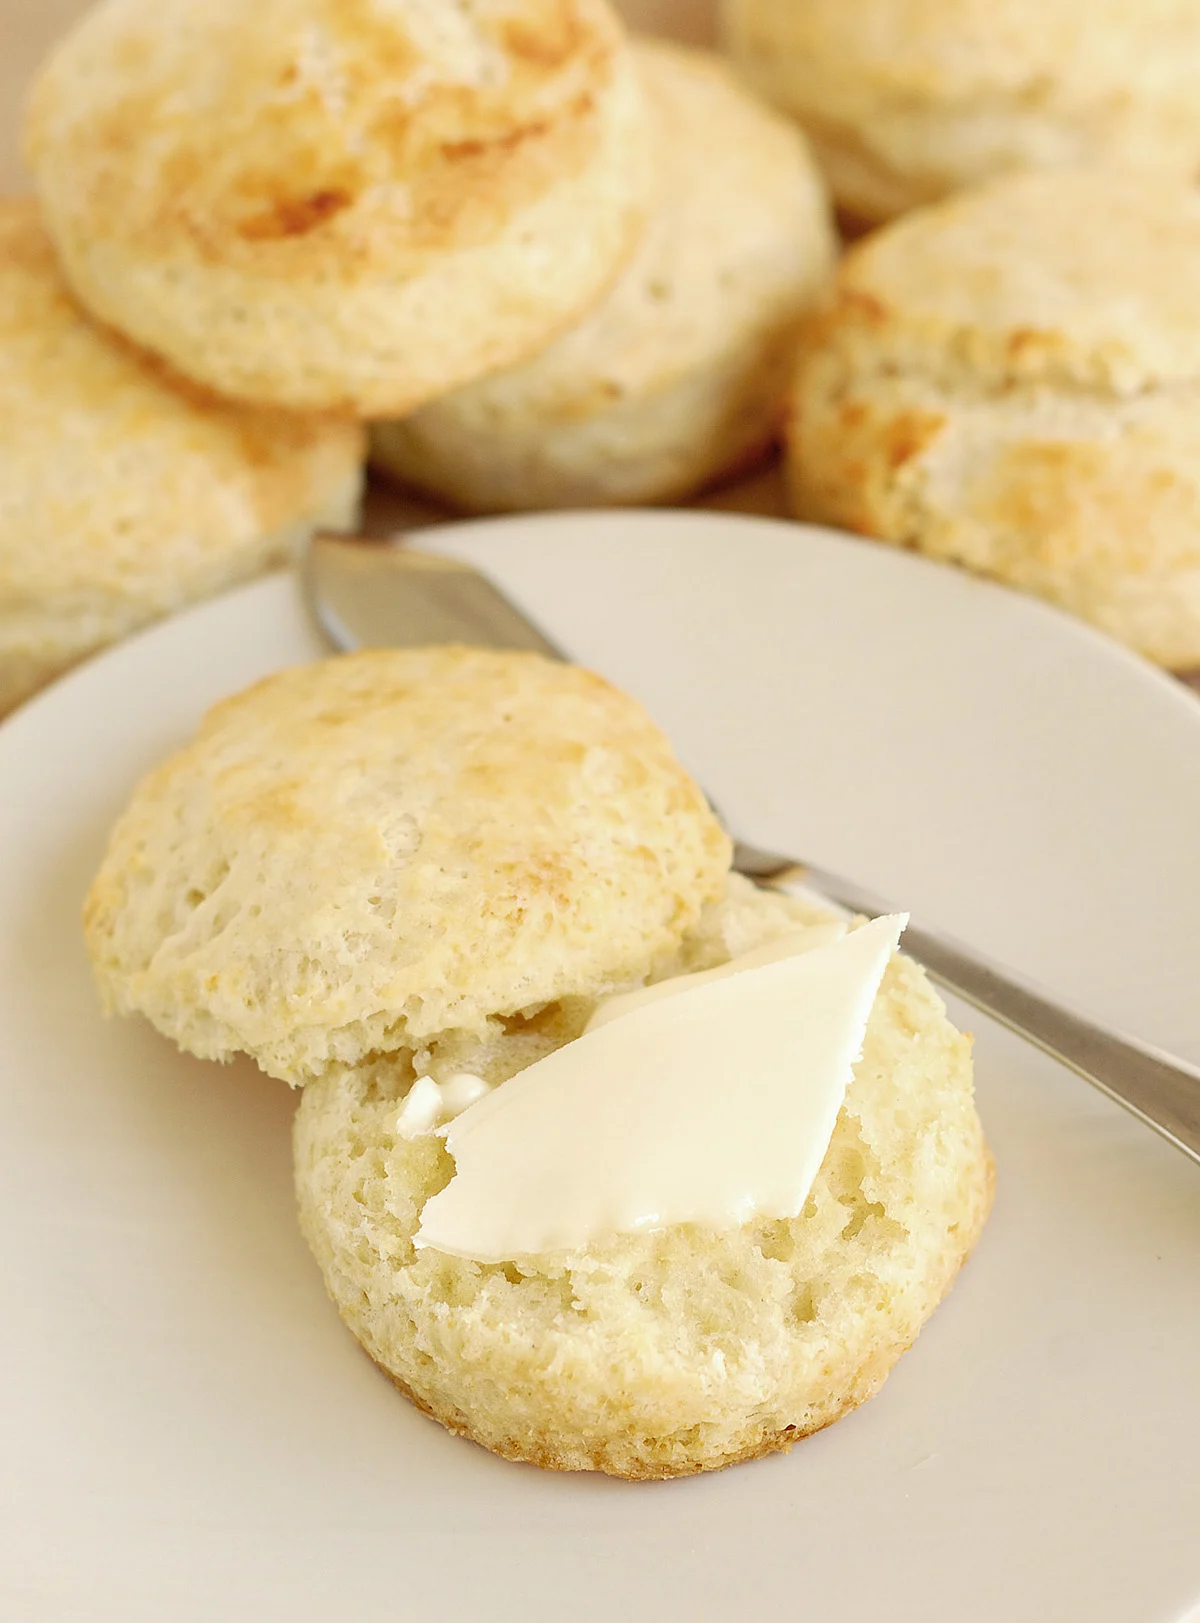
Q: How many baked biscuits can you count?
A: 6